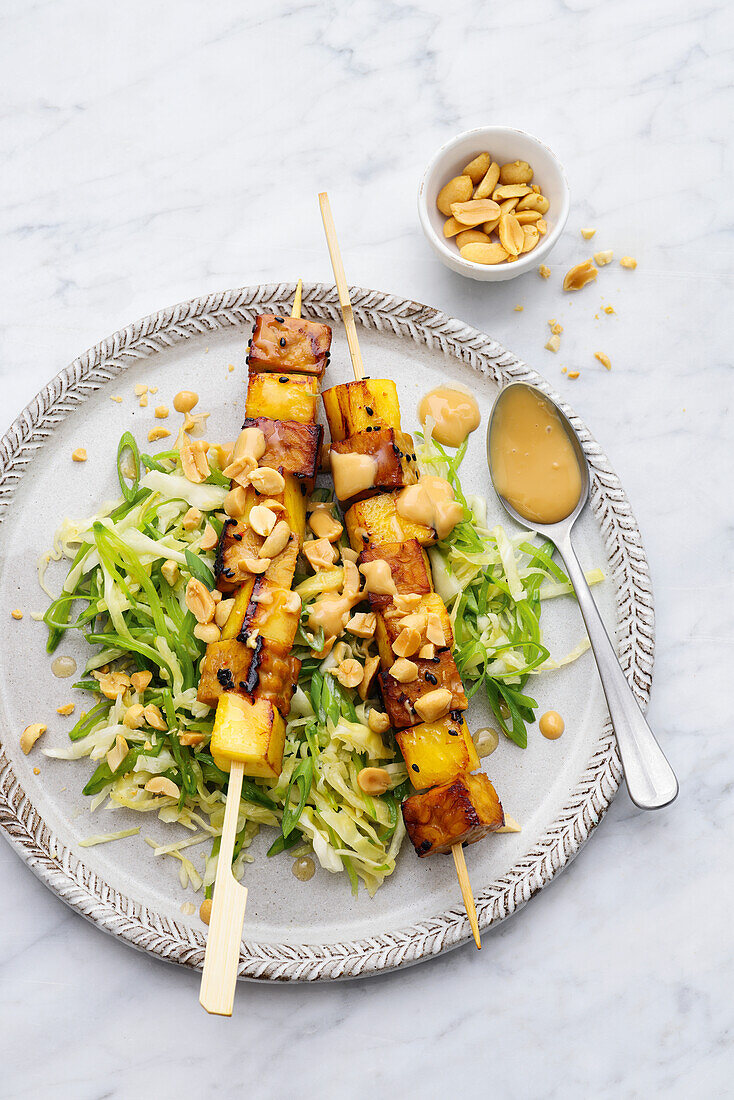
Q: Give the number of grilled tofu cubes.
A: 8